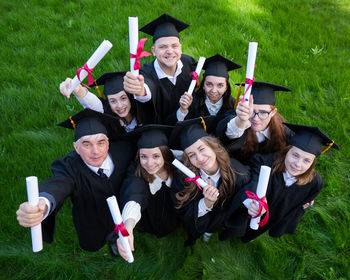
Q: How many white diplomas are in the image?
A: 8